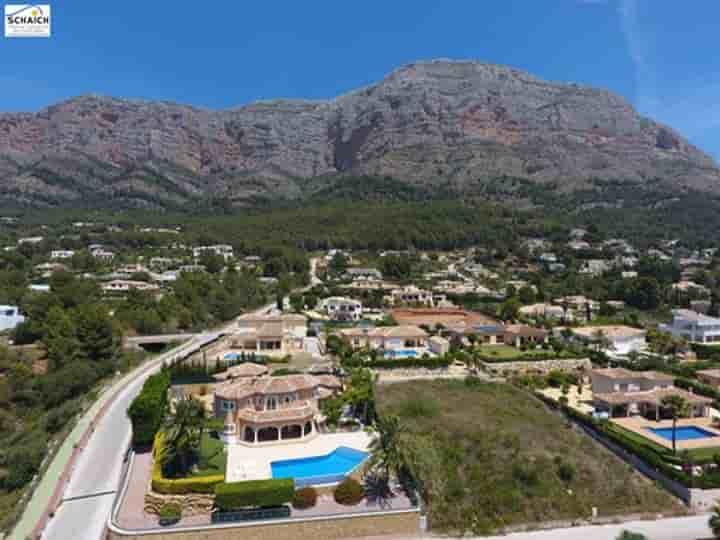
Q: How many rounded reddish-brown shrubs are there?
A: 2